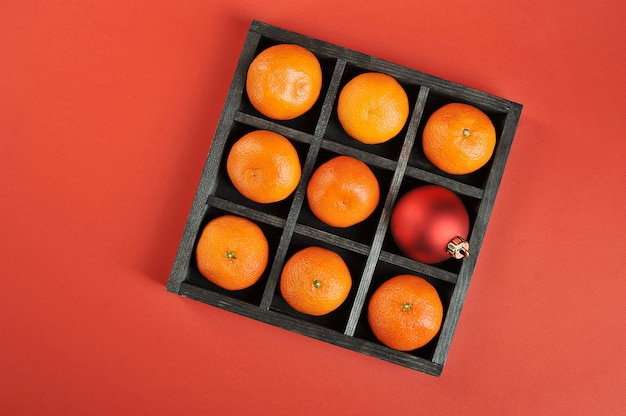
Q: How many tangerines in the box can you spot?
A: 8